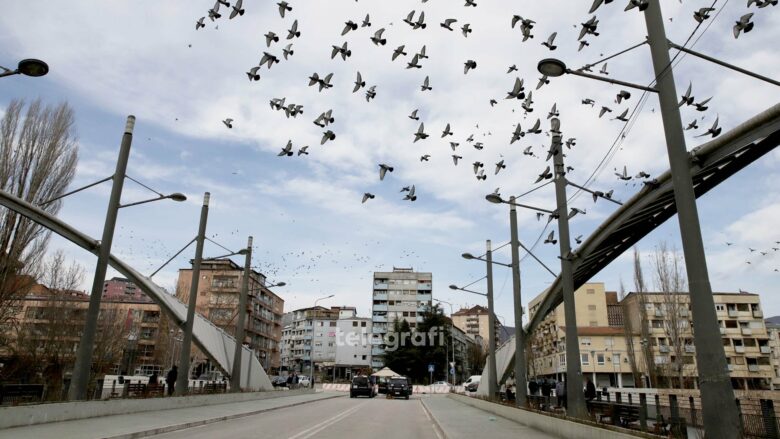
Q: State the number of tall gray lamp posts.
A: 7